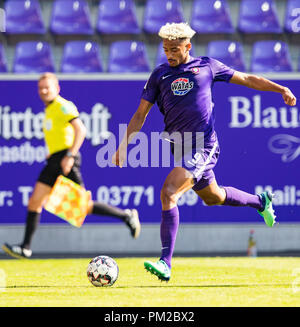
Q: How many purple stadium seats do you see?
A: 14